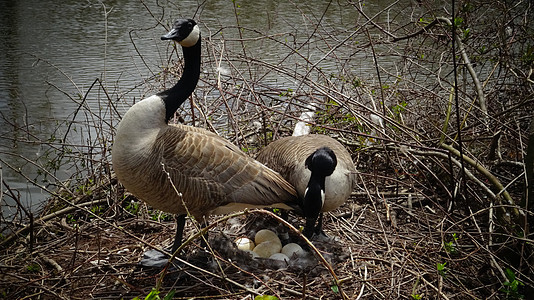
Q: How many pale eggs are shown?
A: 6